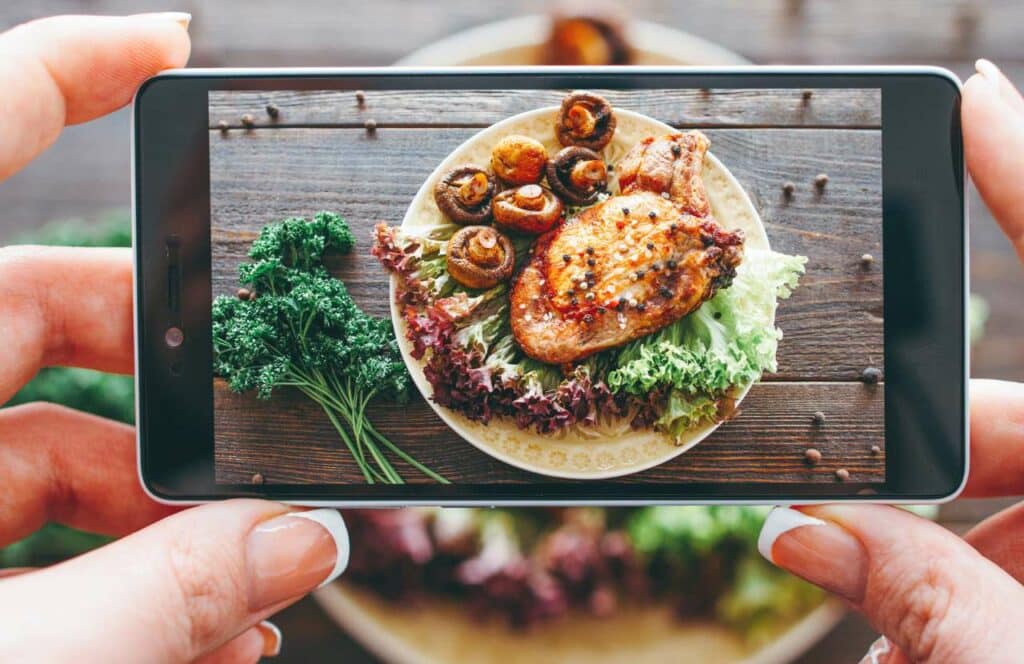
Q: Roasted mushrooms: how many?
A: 6